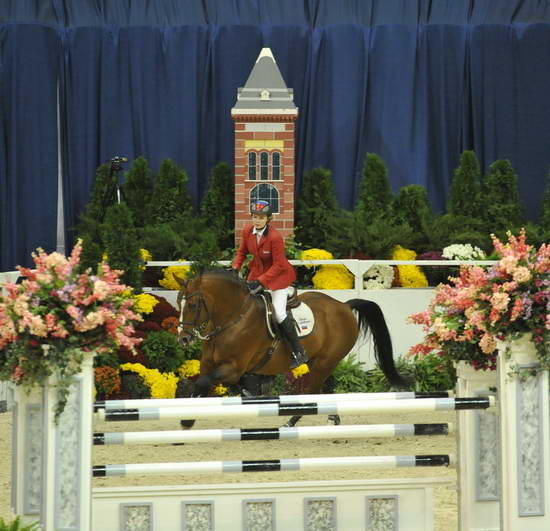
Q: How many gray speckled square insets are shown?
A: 5